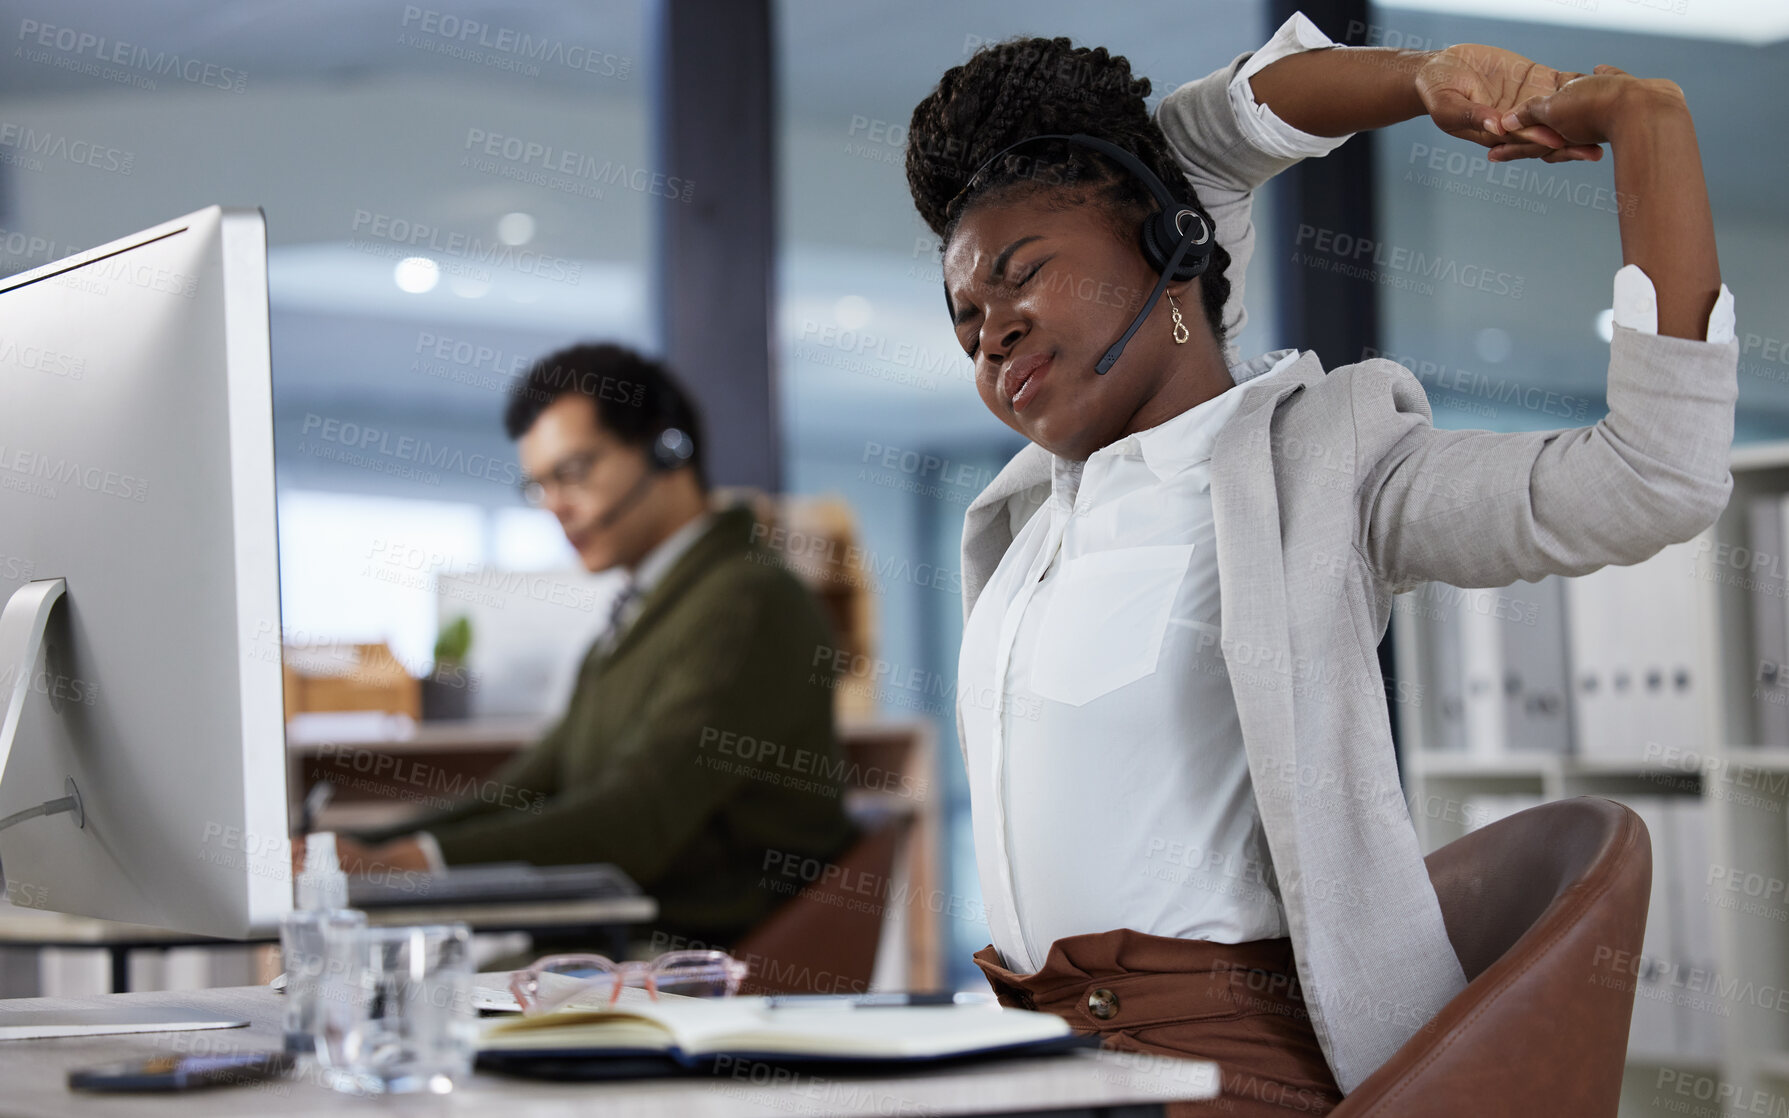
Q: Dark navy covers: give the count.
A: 1